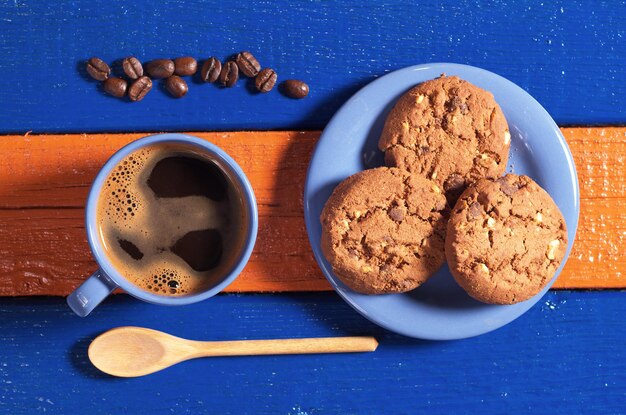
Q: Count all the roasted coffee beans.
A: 12